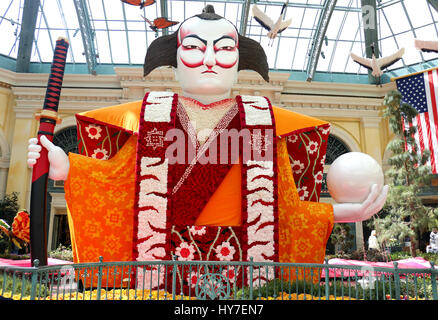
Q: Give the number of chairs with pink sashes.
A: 0